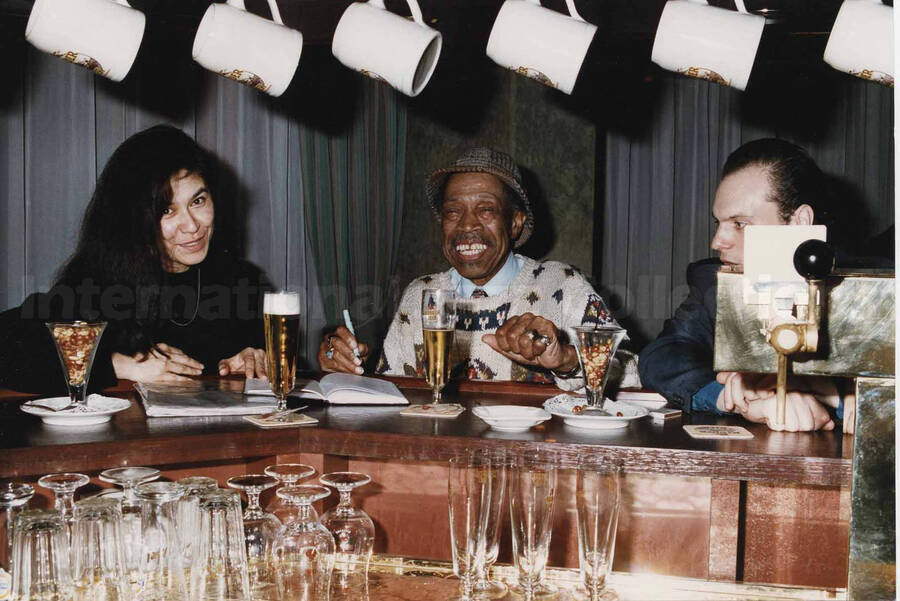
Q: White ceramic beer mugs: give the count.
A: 6